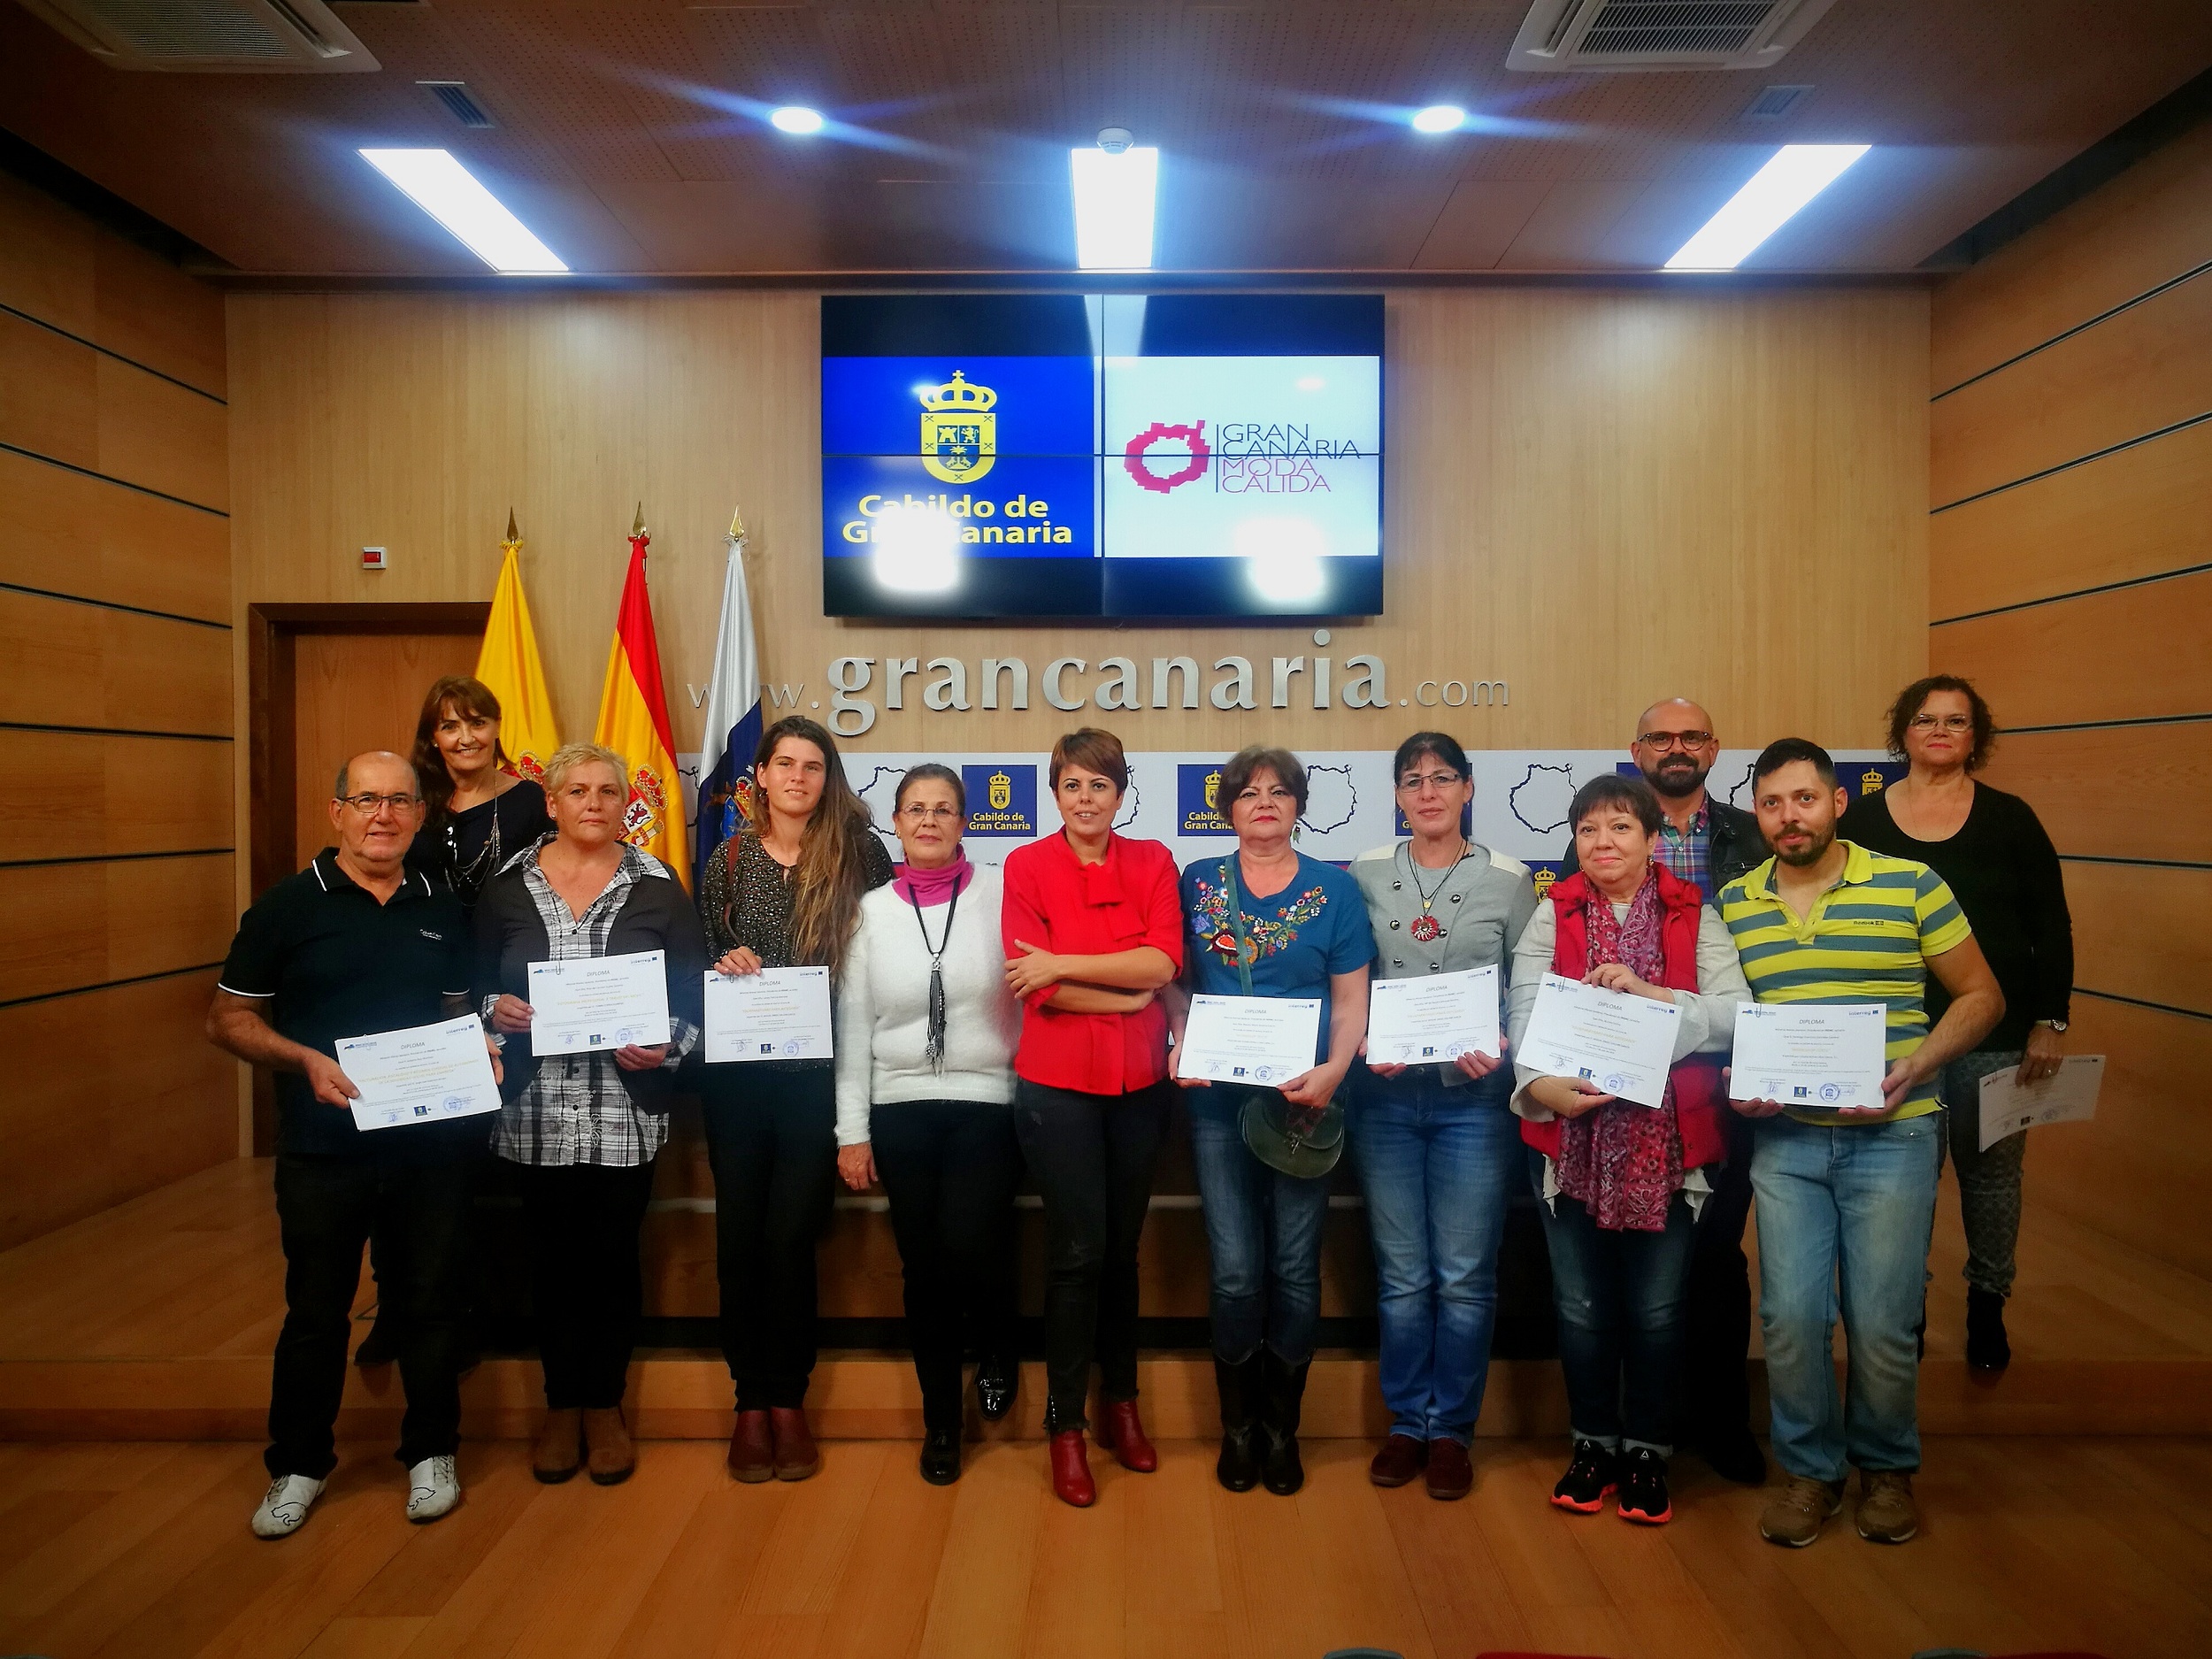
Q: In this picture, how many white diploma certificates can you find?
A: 8